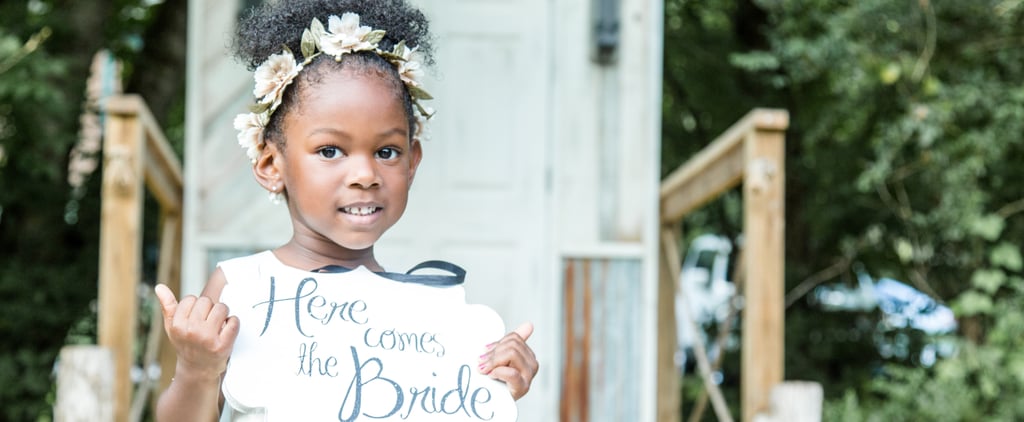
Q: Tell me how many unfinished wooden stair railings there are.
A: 2